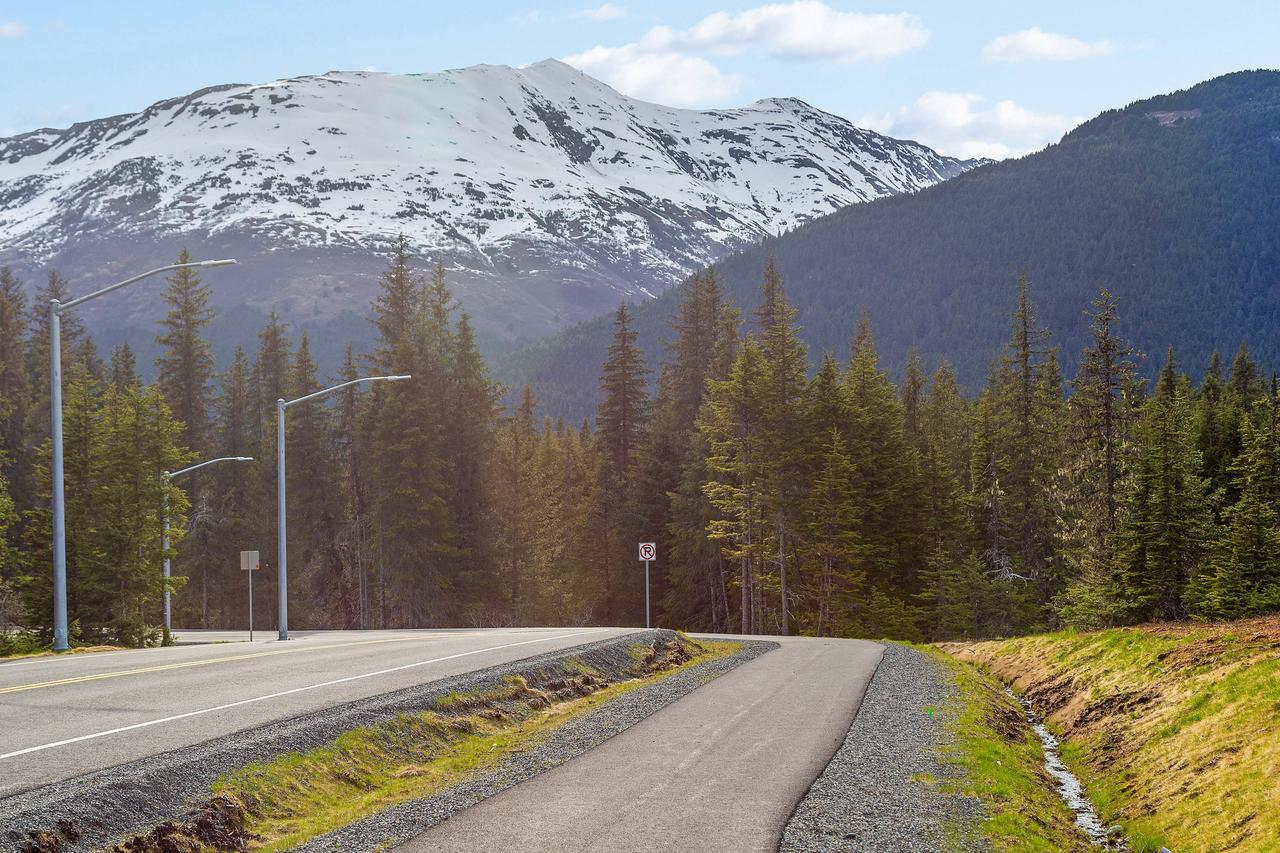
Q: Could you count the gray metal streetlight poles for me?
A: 3